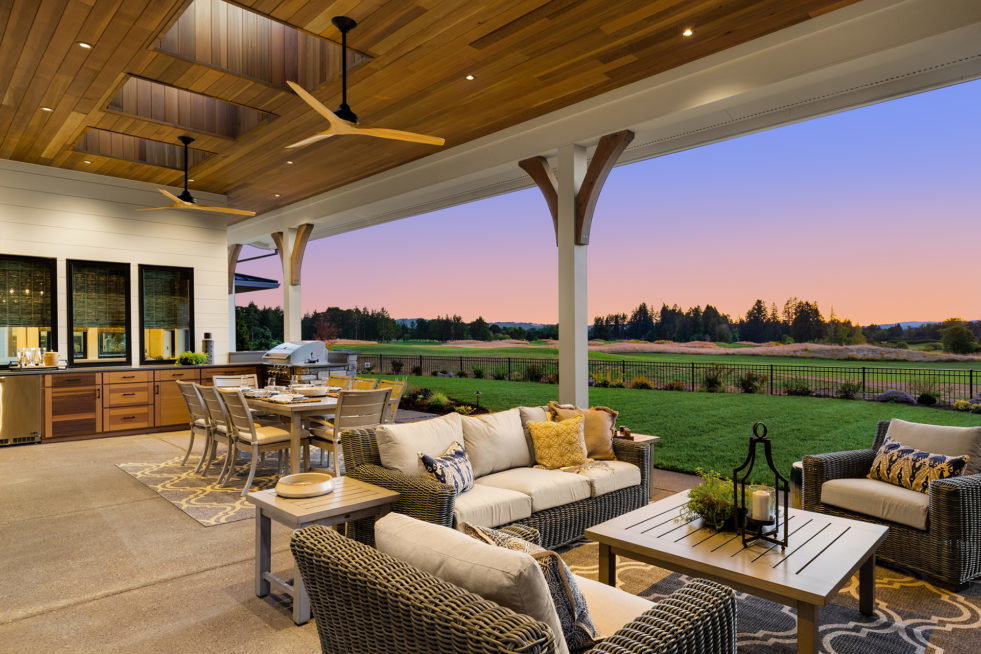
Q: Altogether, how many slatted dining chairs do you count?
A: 8